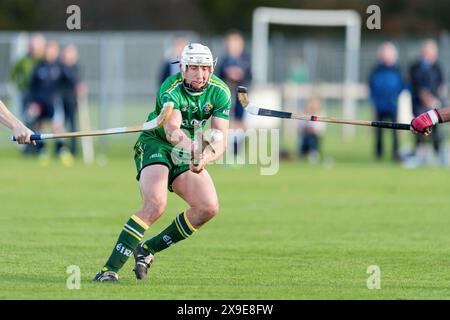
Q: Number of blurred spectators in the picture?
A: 8